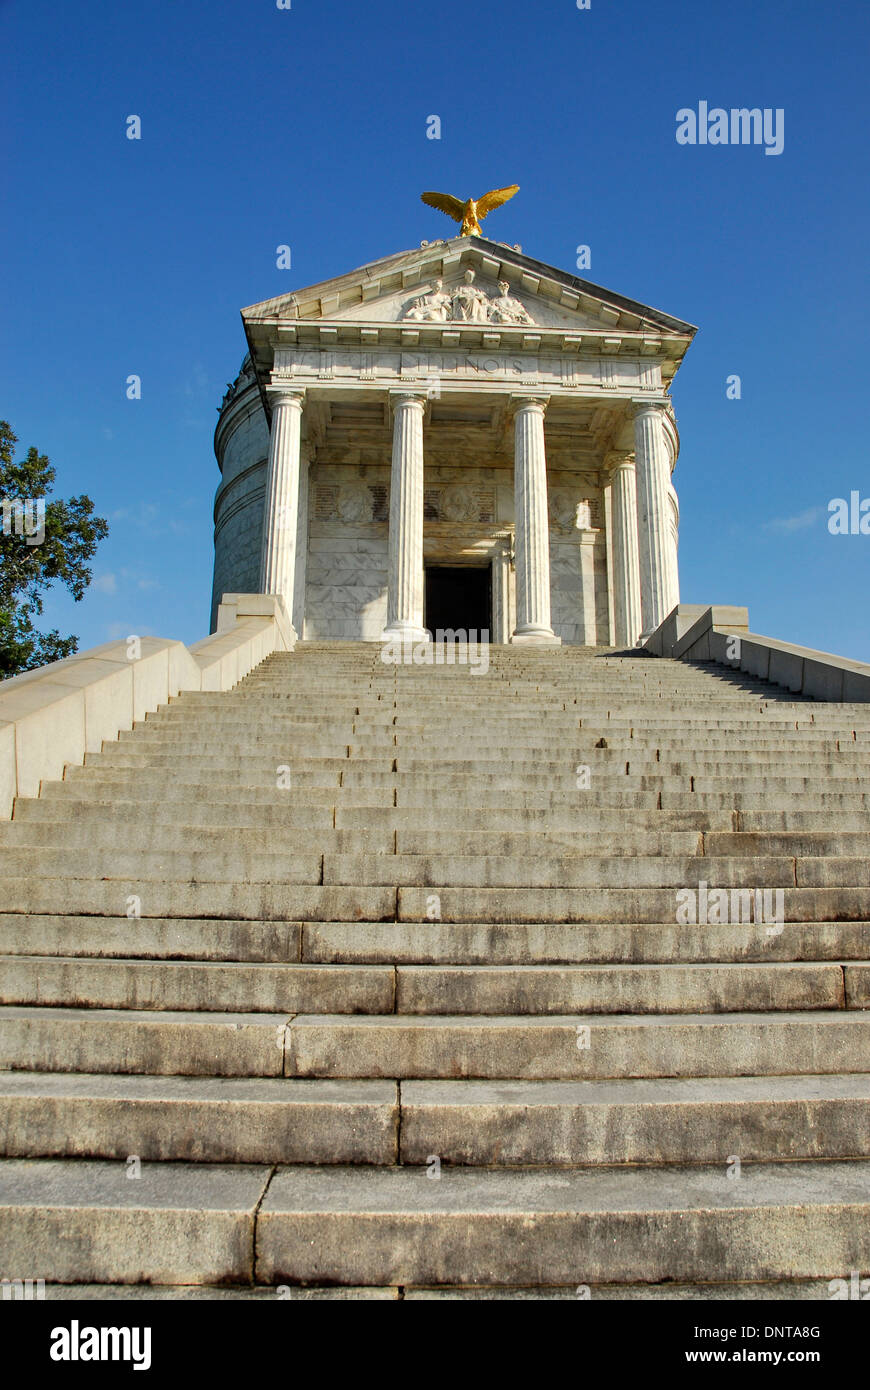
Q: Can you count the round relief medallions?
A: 3